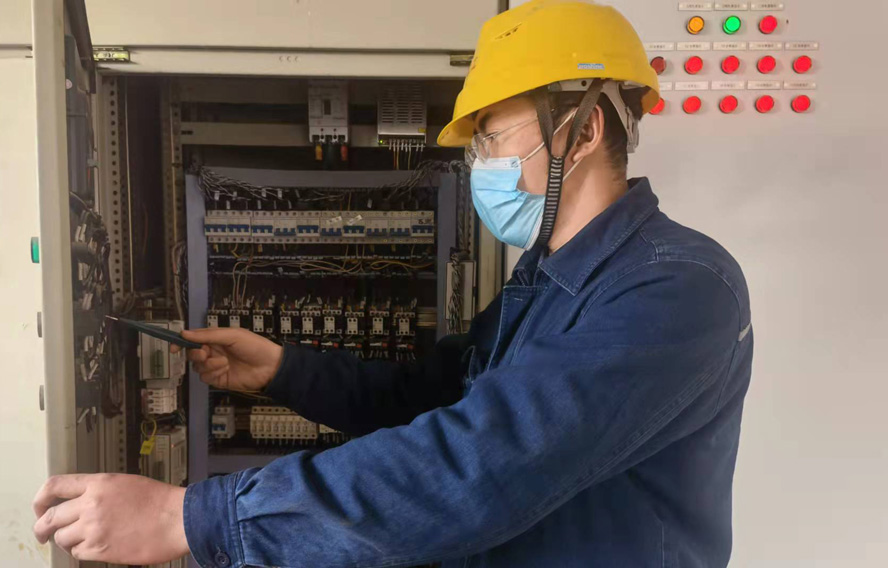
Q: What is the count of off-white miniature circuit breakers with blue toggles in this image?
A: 11